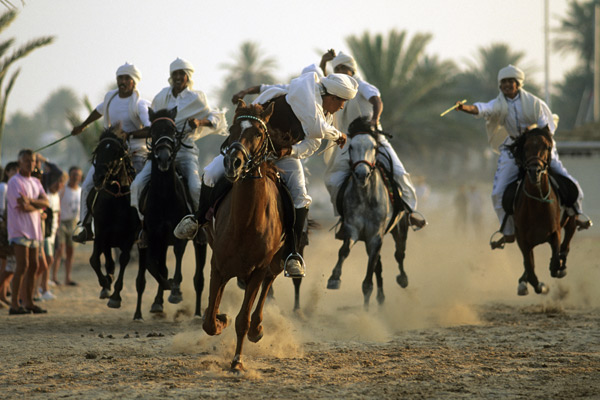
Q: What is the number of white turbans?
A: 5